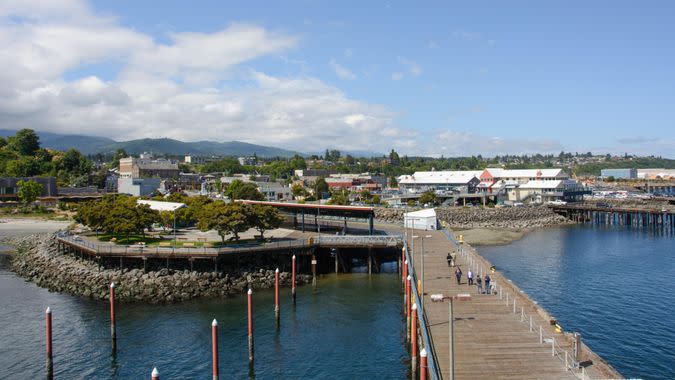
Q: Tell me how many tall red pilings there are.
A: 12